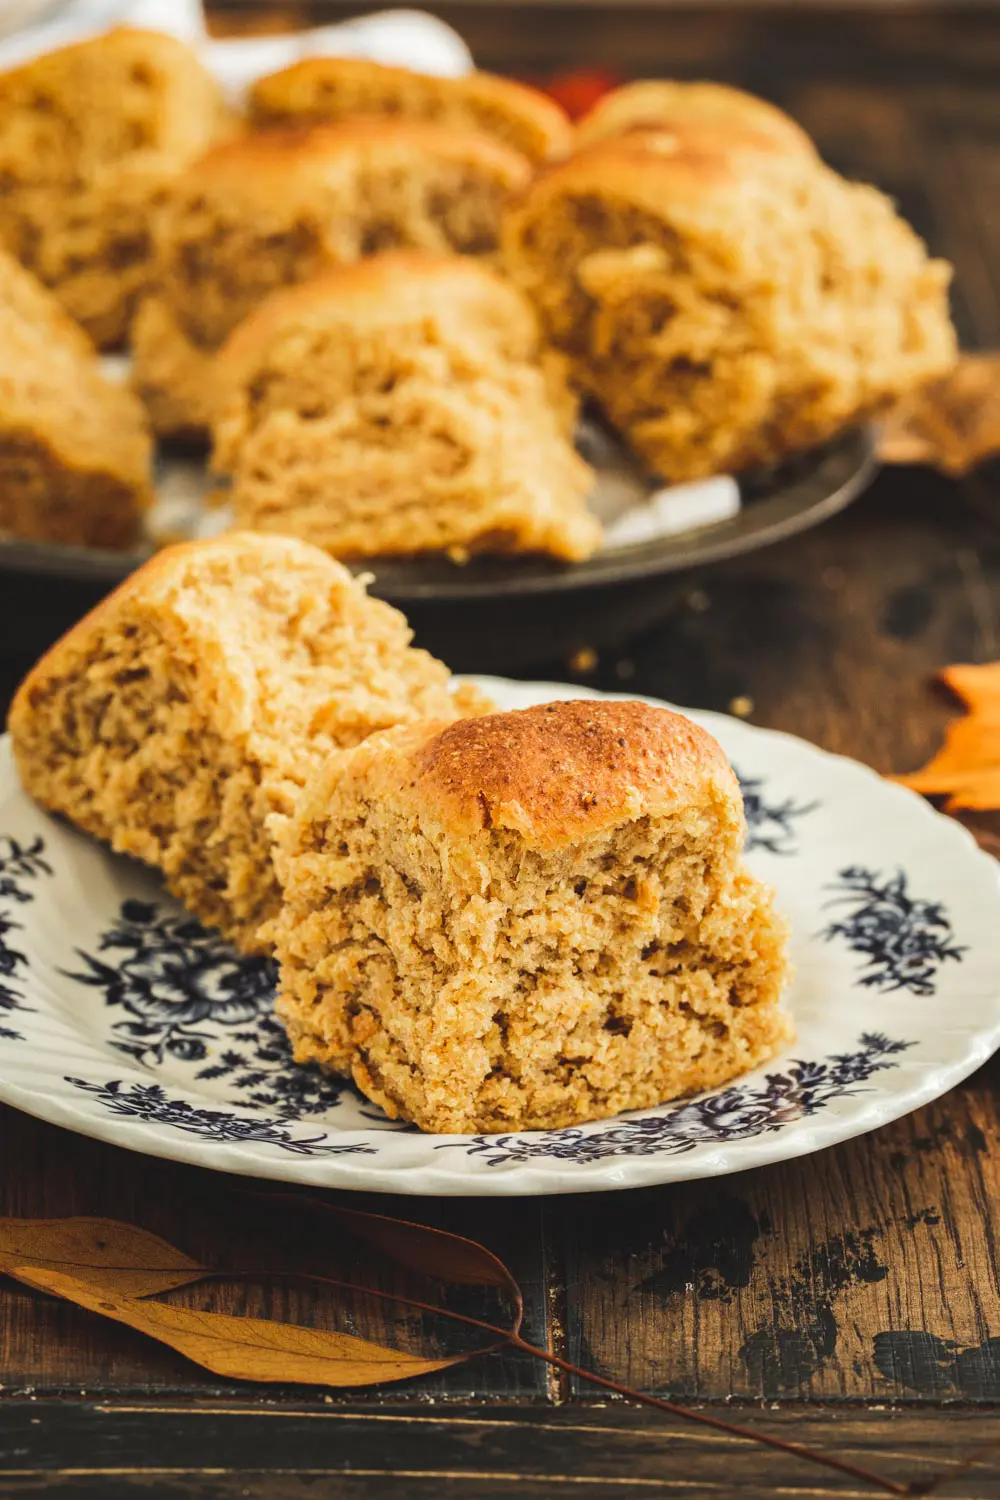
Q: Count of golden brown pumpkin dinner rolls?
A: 9